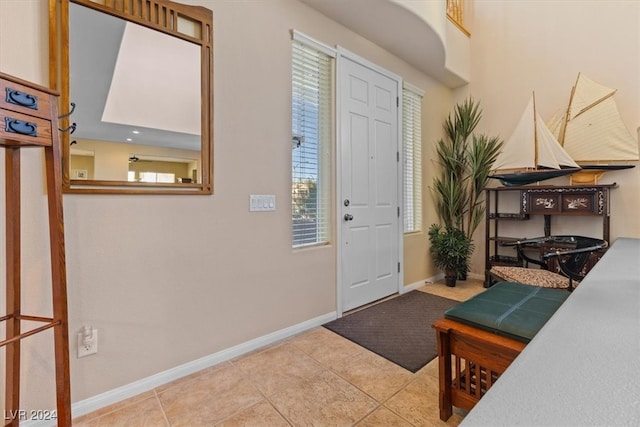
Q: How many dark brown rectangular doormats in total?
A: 1